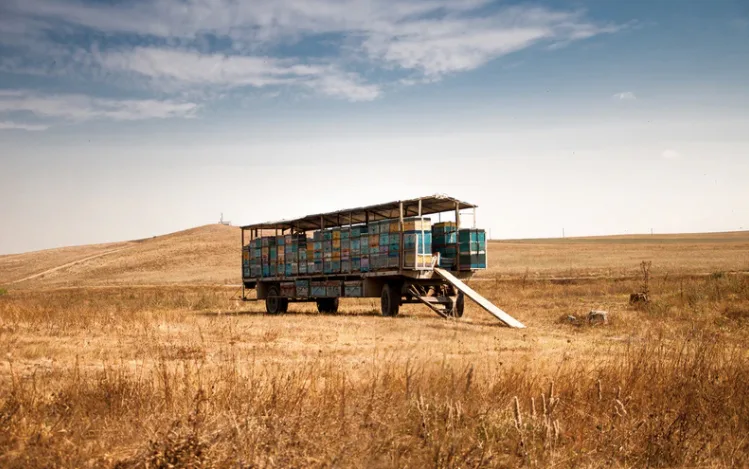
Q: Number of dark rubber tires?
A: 4